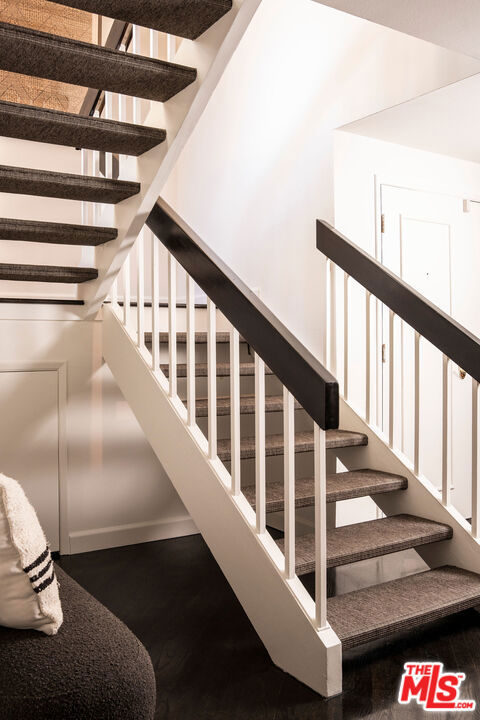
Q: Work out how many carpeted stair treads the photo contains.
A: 13